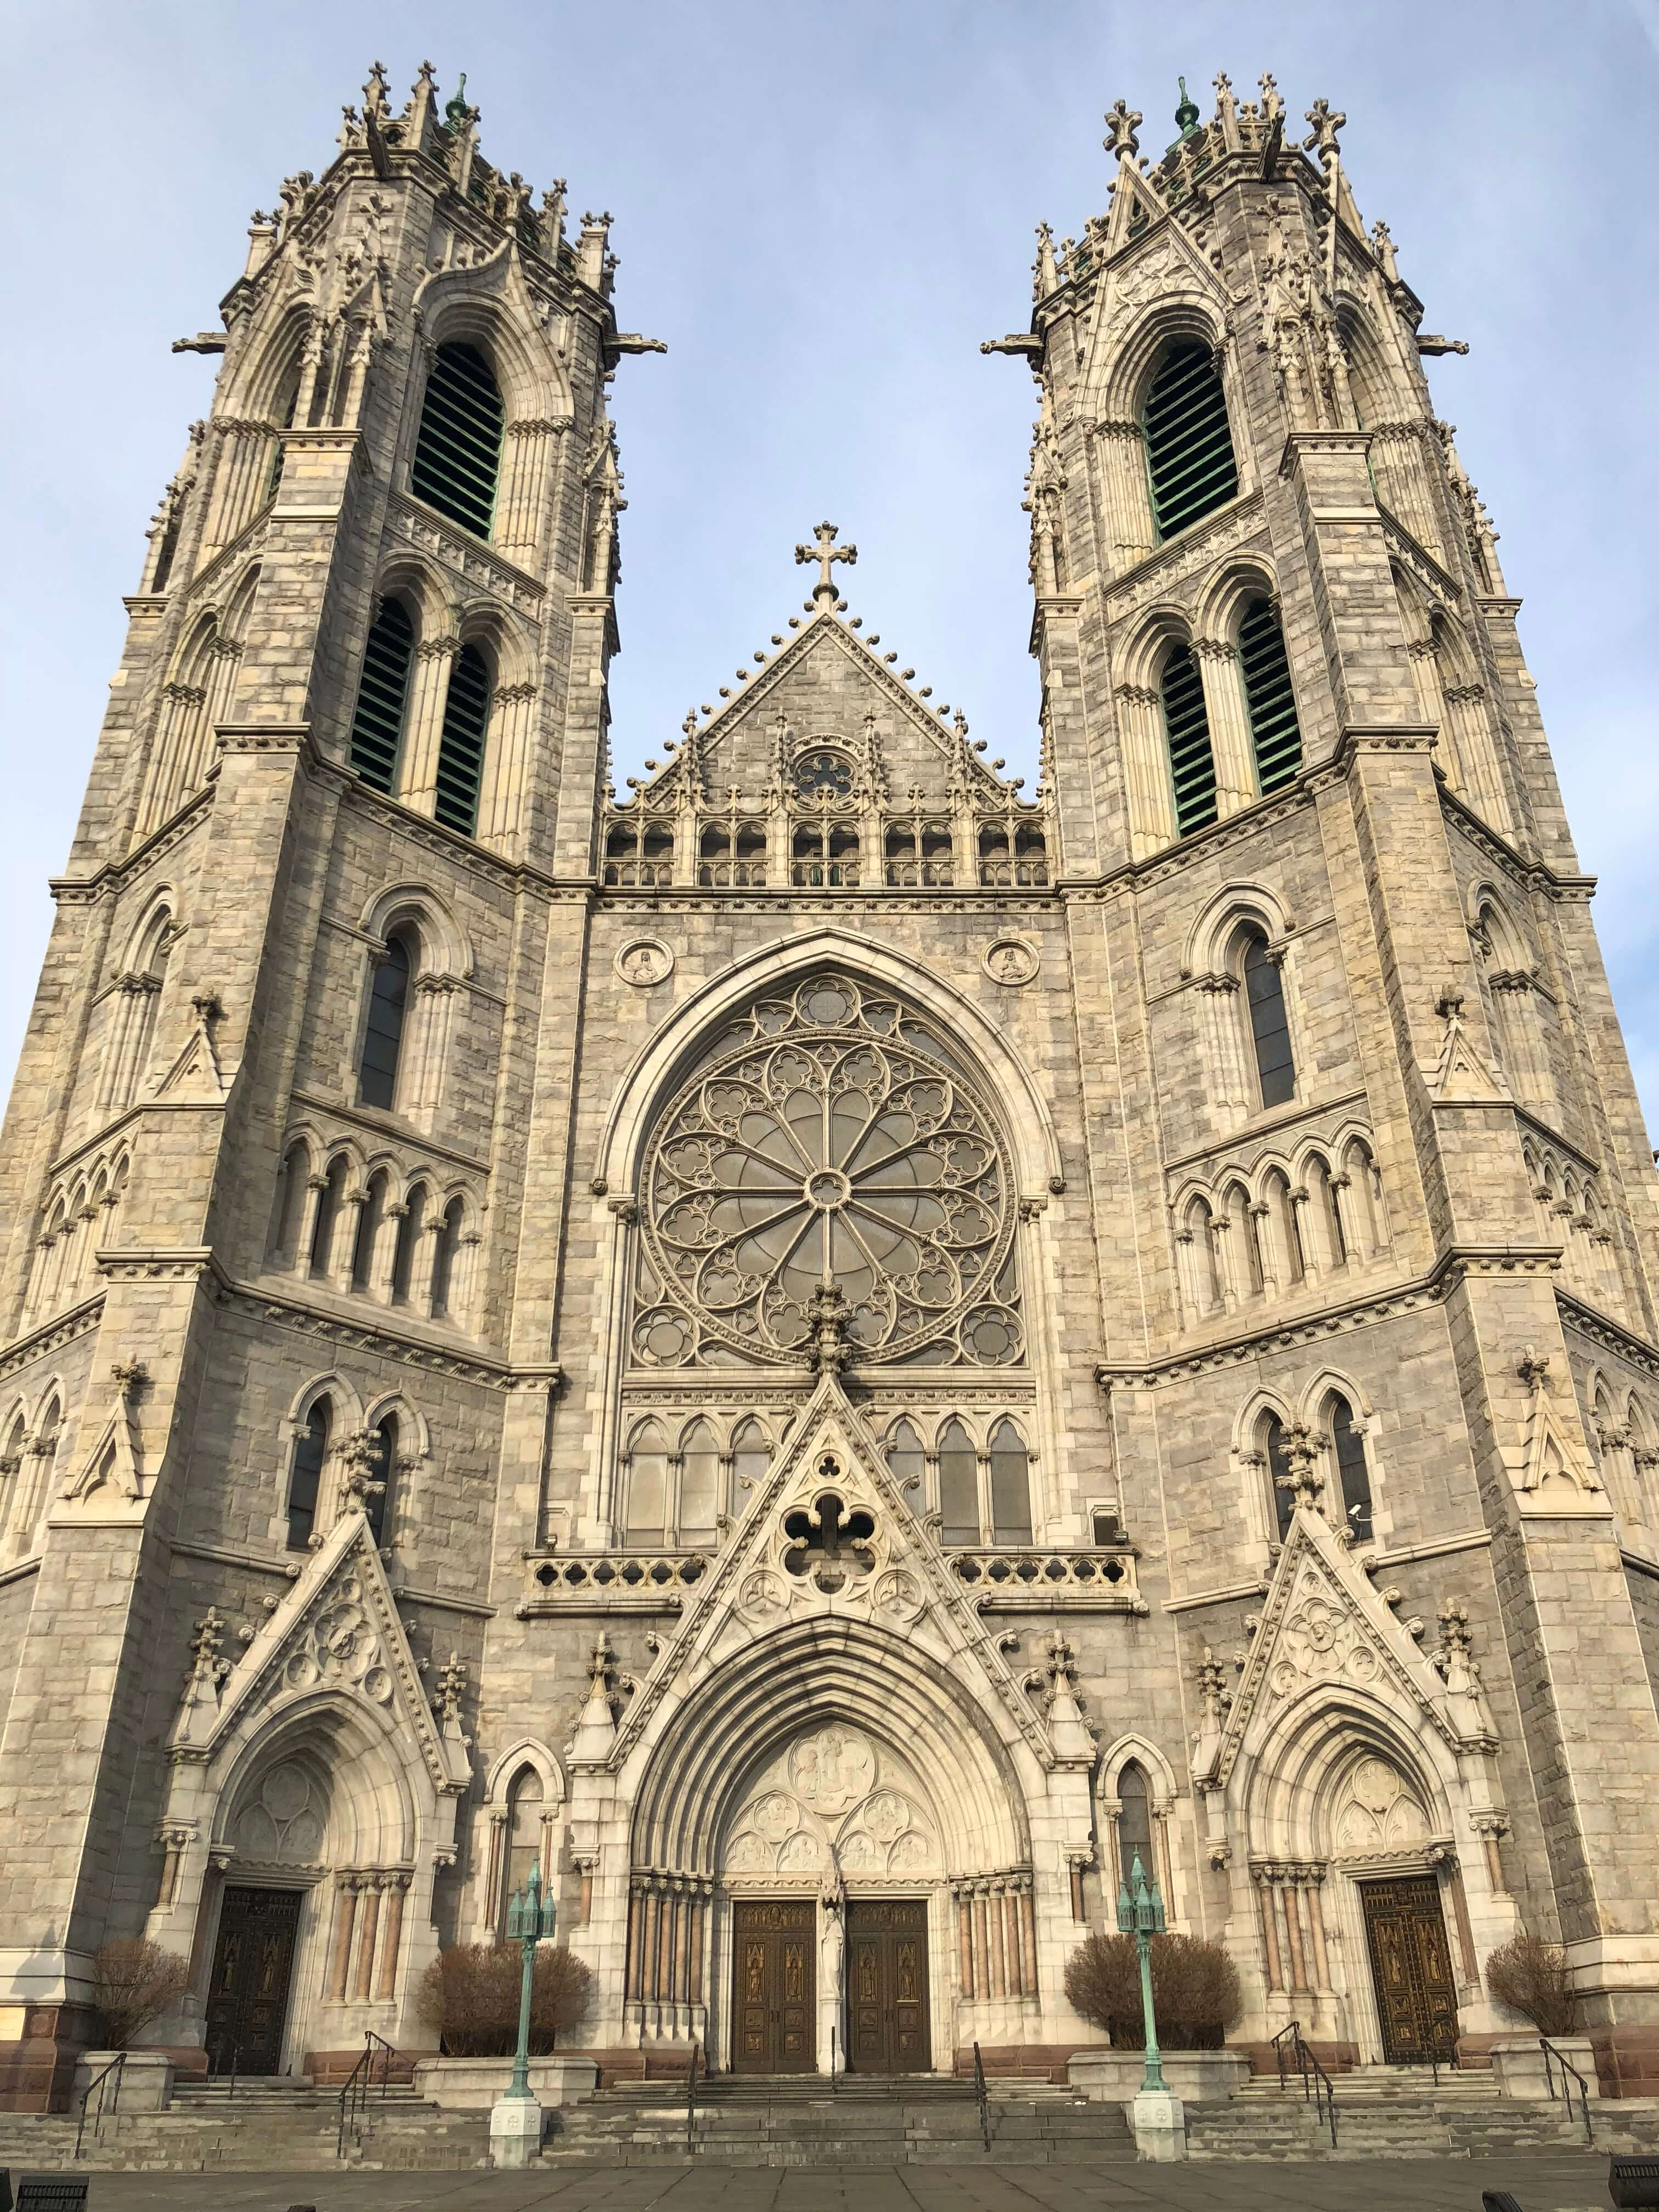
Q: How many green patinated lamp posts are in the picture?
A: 2